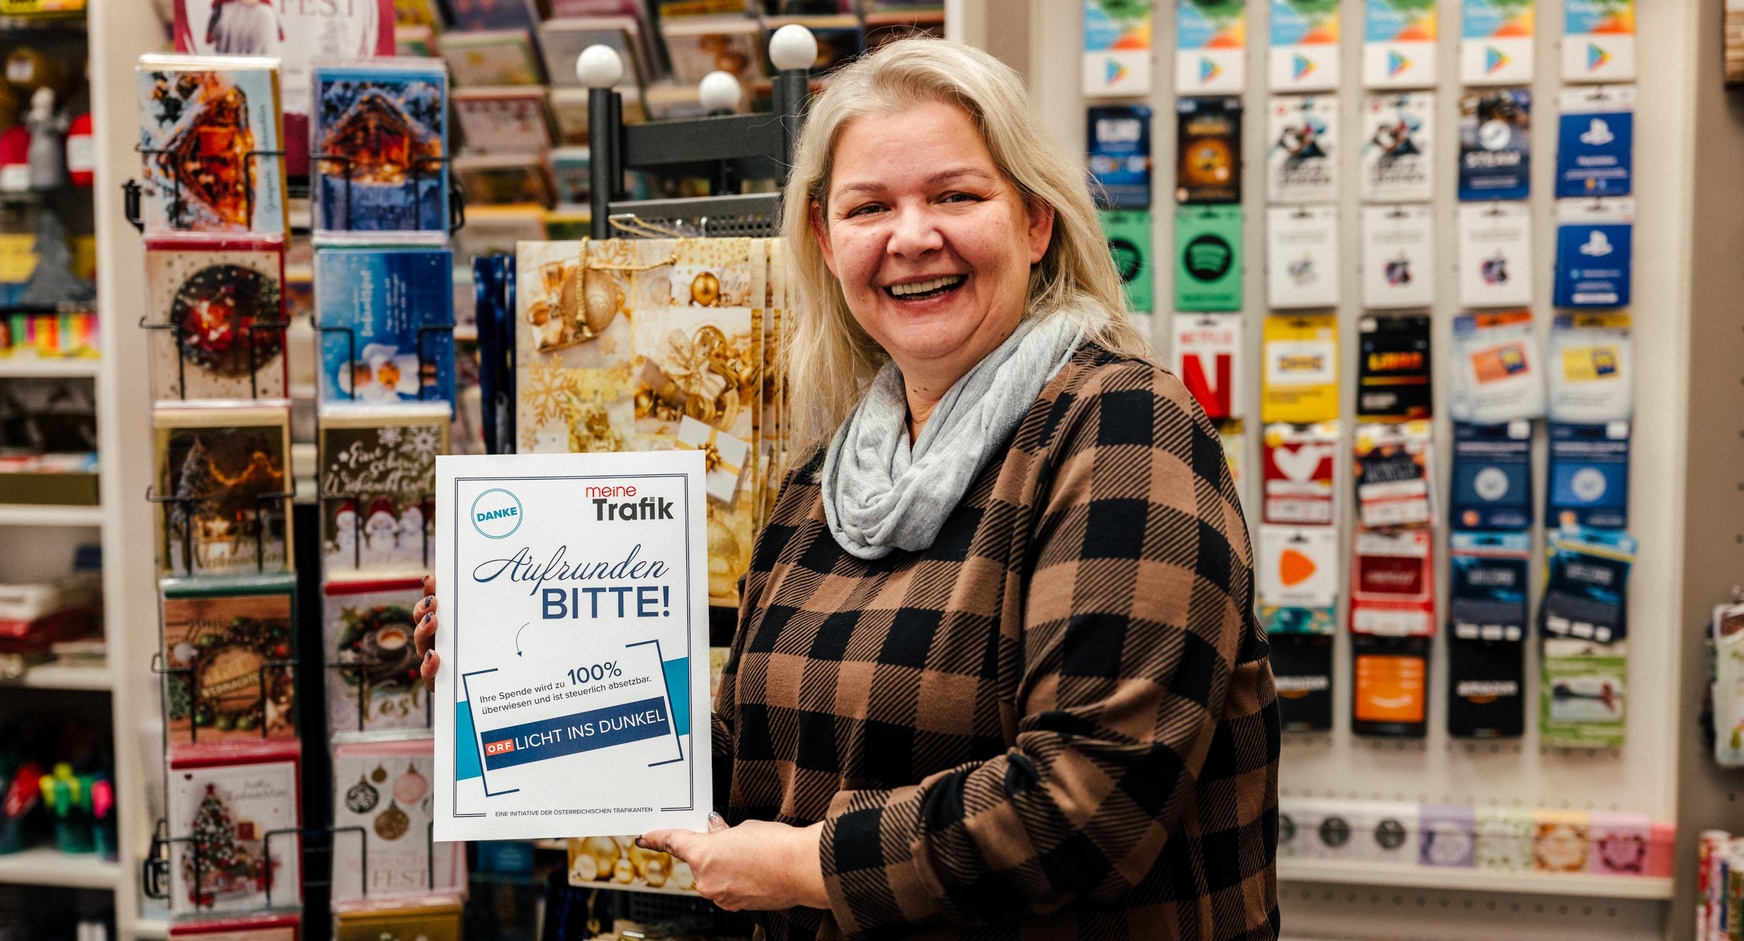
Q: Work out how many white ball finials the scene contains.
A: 3